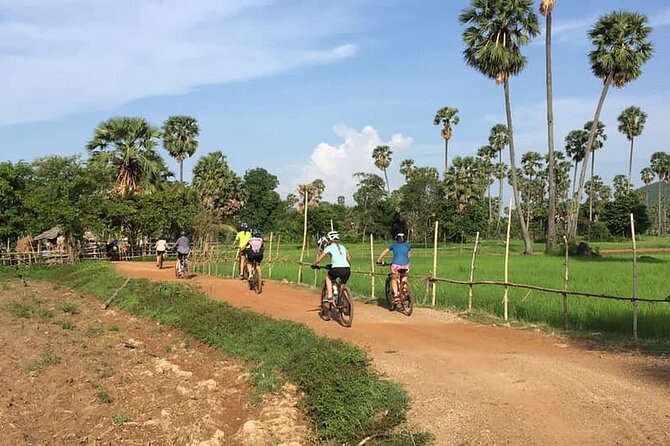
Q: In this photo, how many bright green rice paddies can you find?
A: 1